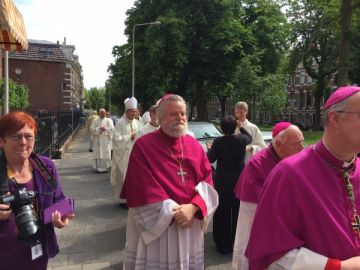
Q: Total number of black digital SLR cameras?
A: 1